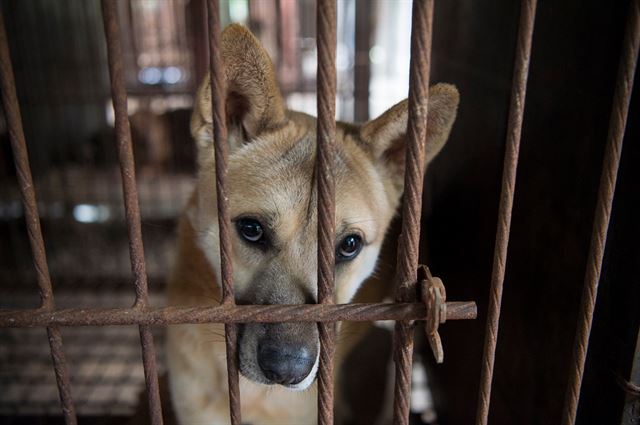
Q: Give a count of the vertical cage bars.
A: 7